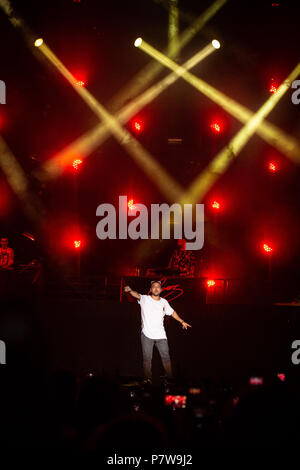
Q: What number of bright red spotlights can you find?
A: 11